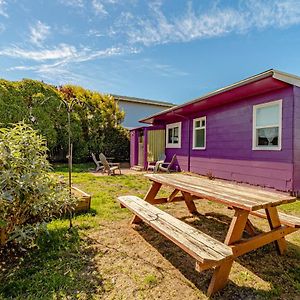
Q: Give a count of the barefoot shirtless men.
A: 0